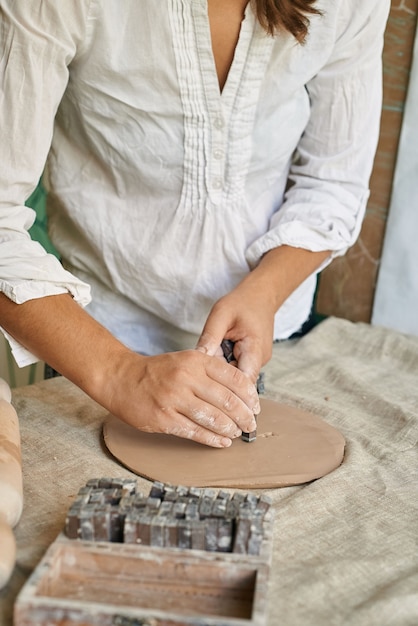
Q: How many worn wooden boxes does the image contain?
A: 1